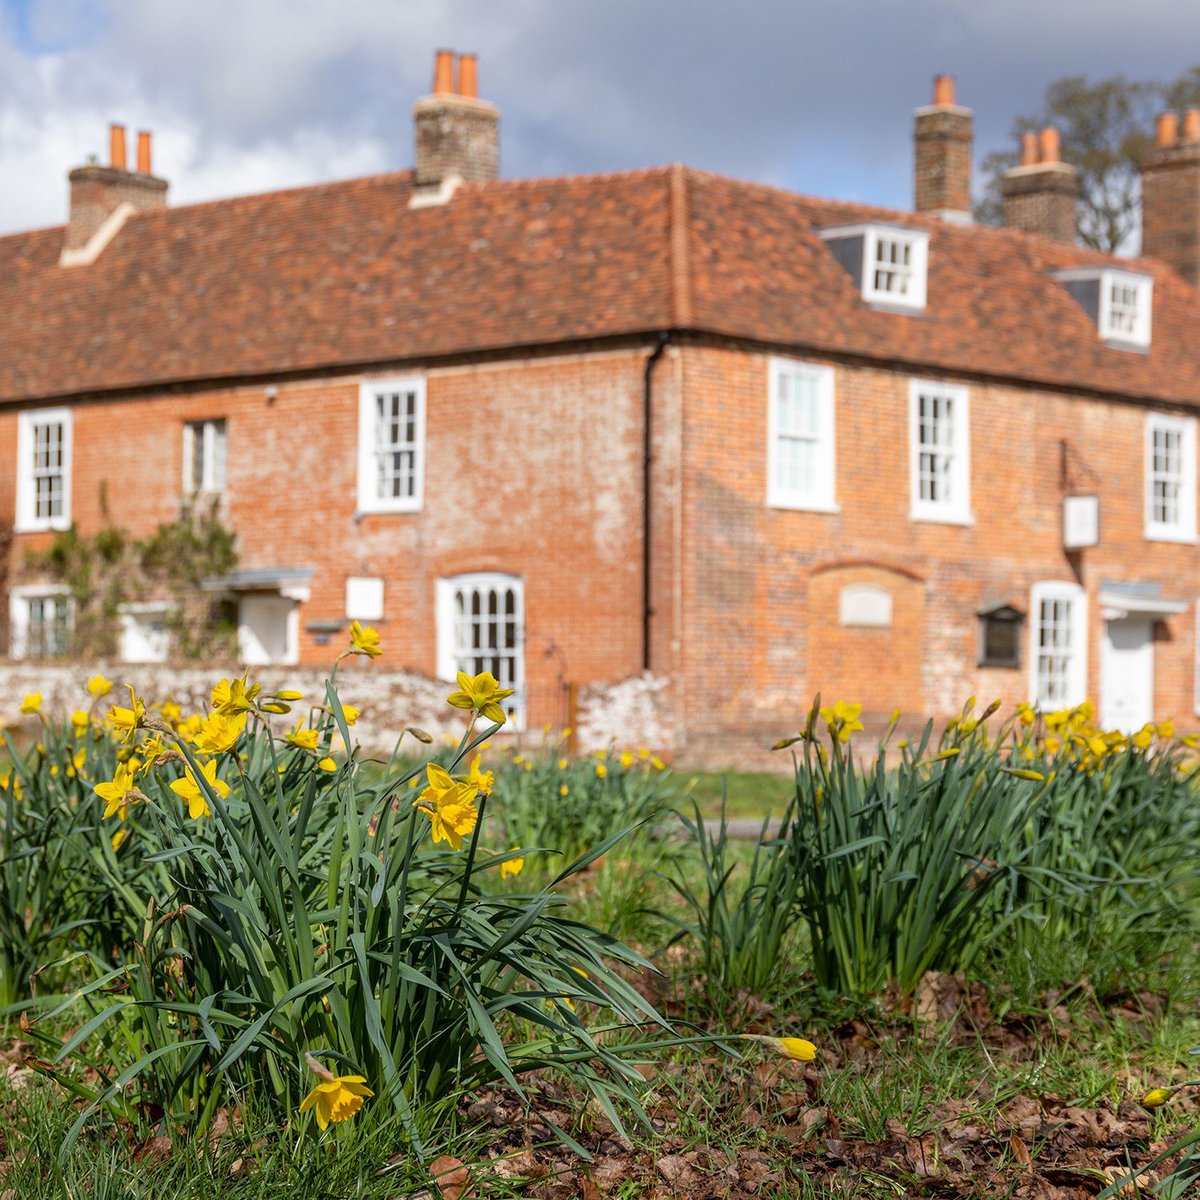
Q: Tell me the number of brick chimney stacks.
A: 5